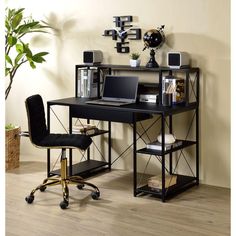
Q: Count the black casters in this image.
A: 5